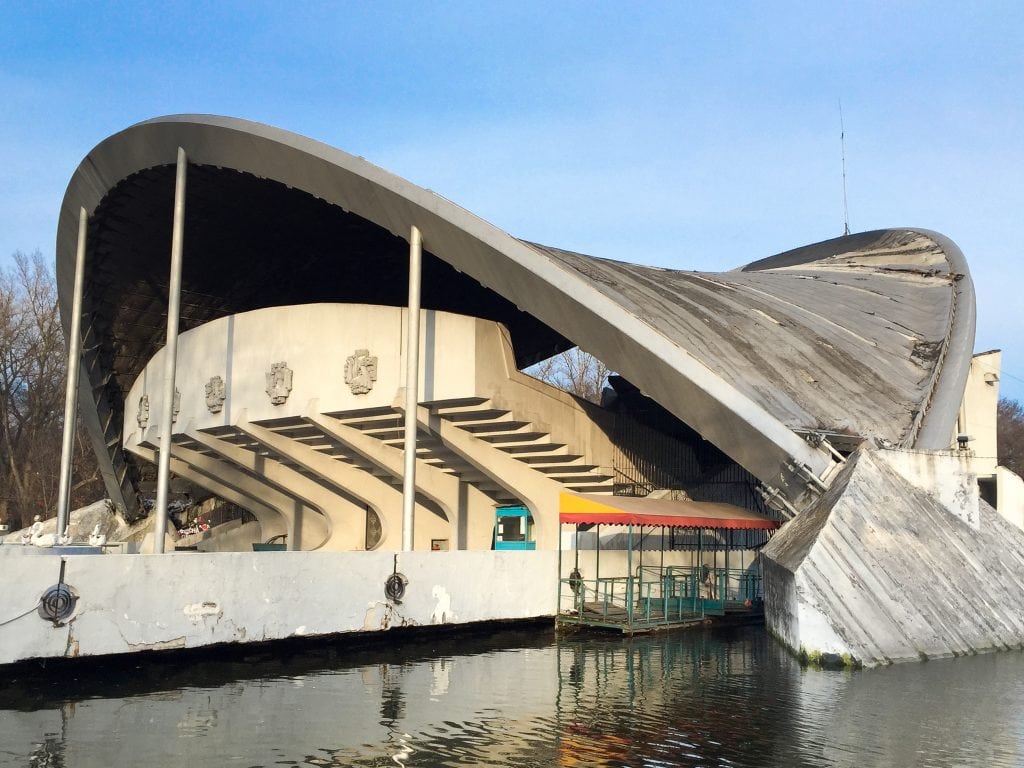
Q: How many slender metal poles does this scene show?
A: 3